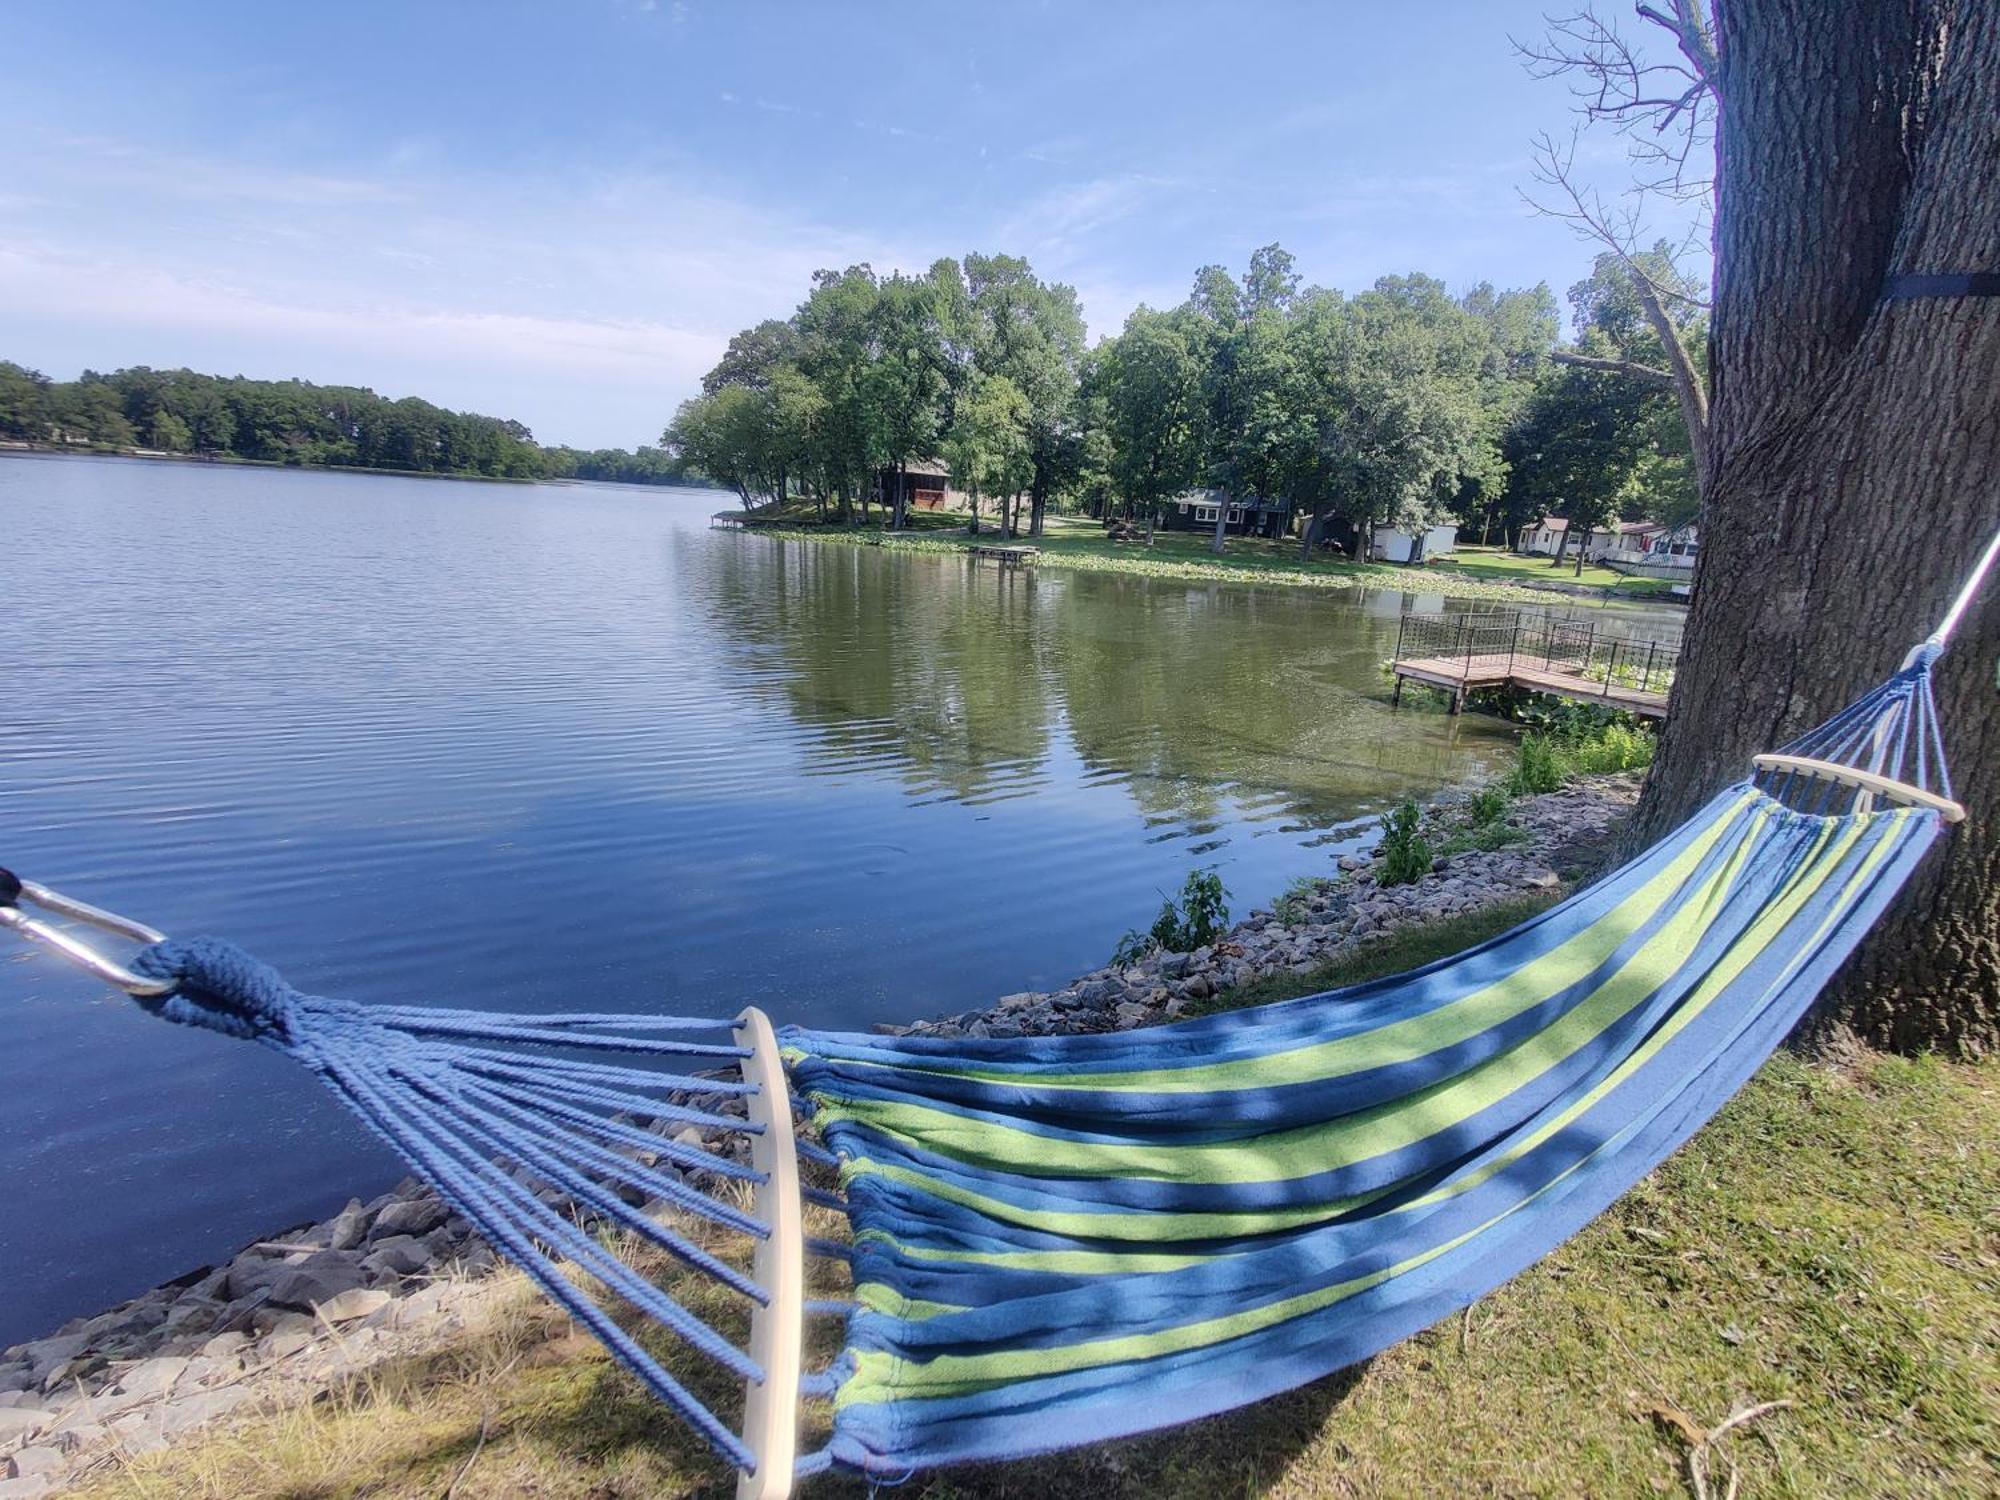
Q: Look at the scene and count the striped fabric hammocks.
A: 1